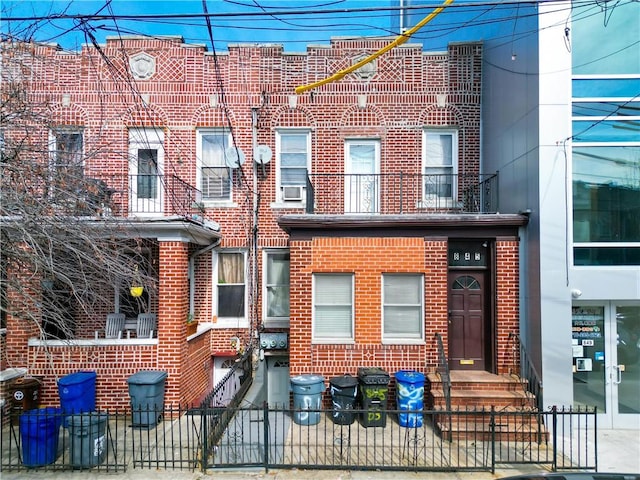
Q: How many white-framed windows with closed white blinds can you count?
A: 2